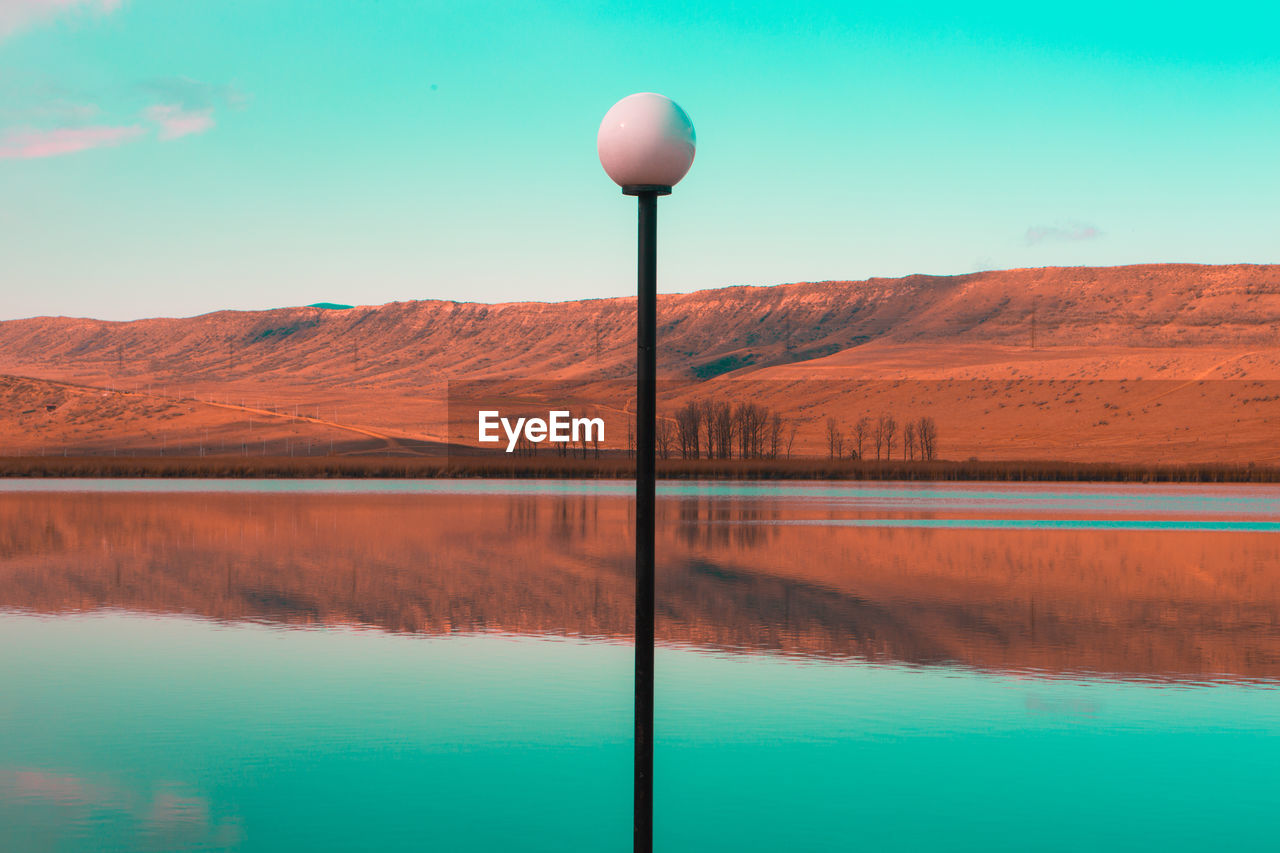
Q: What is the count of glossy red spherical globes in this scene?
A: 0